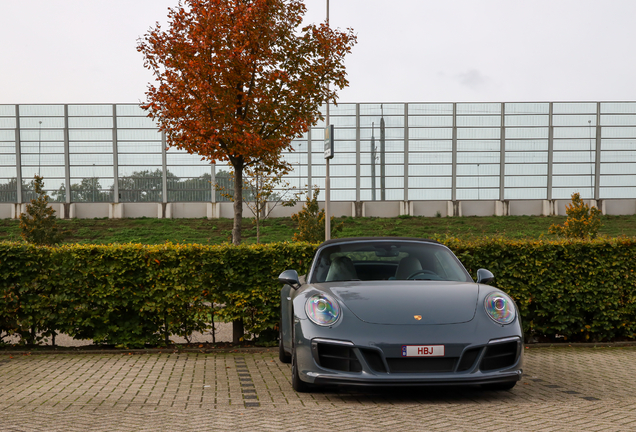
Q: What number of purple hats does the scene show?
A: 0